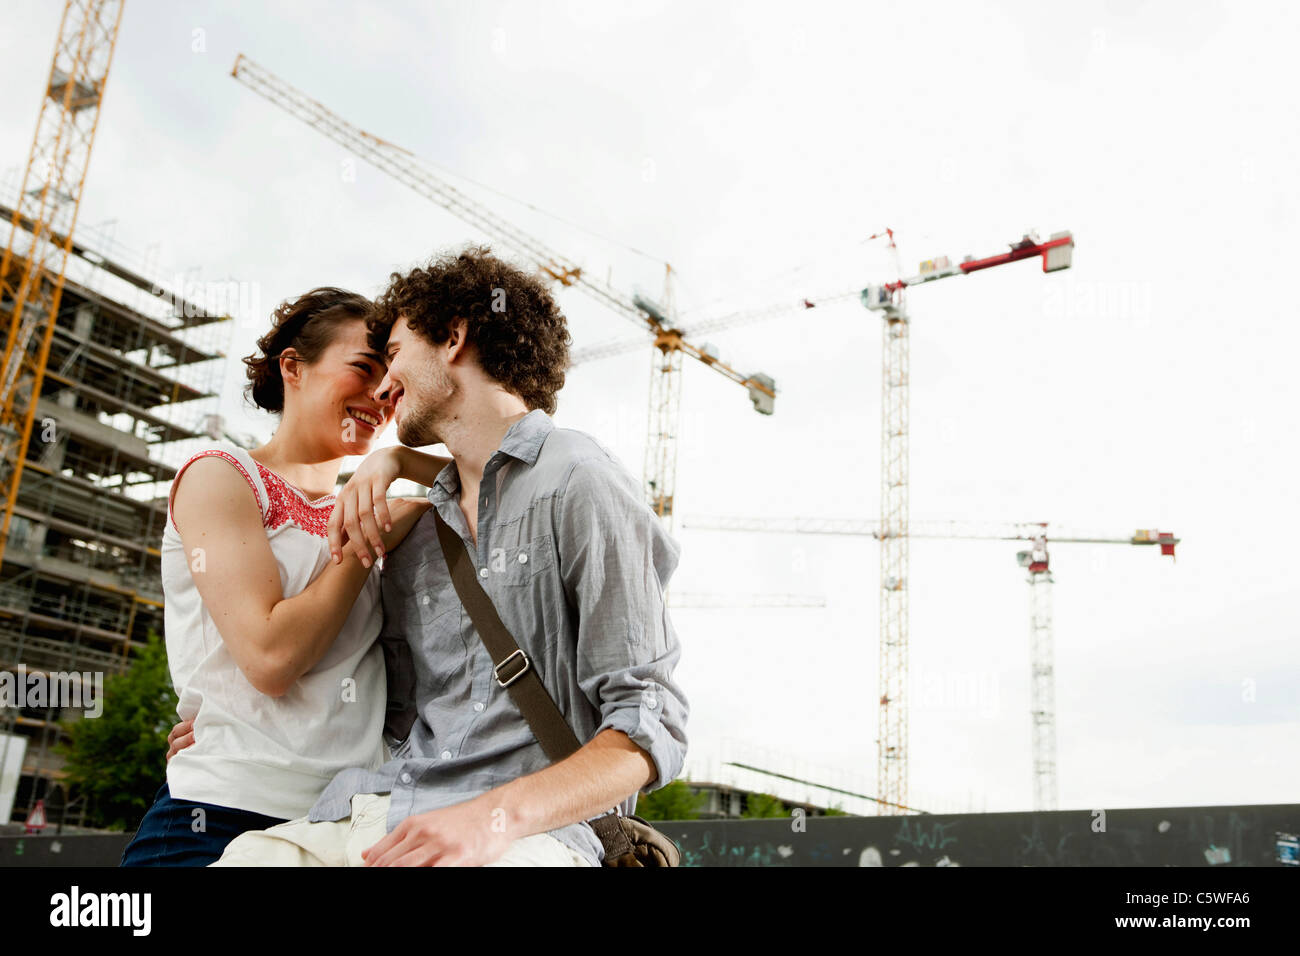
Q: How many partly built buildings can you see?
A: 2